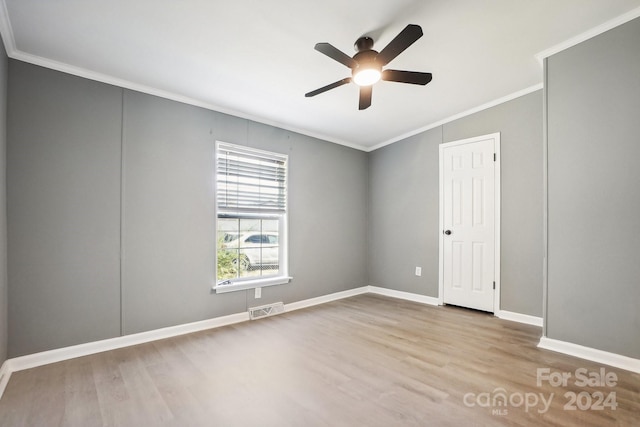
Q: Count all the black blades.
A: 5